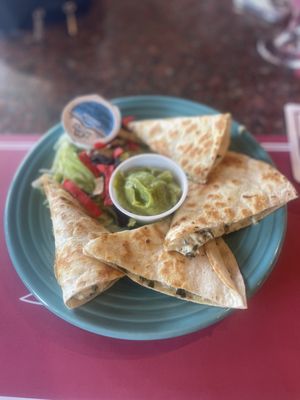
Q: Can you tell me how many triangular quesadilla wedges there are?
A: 4